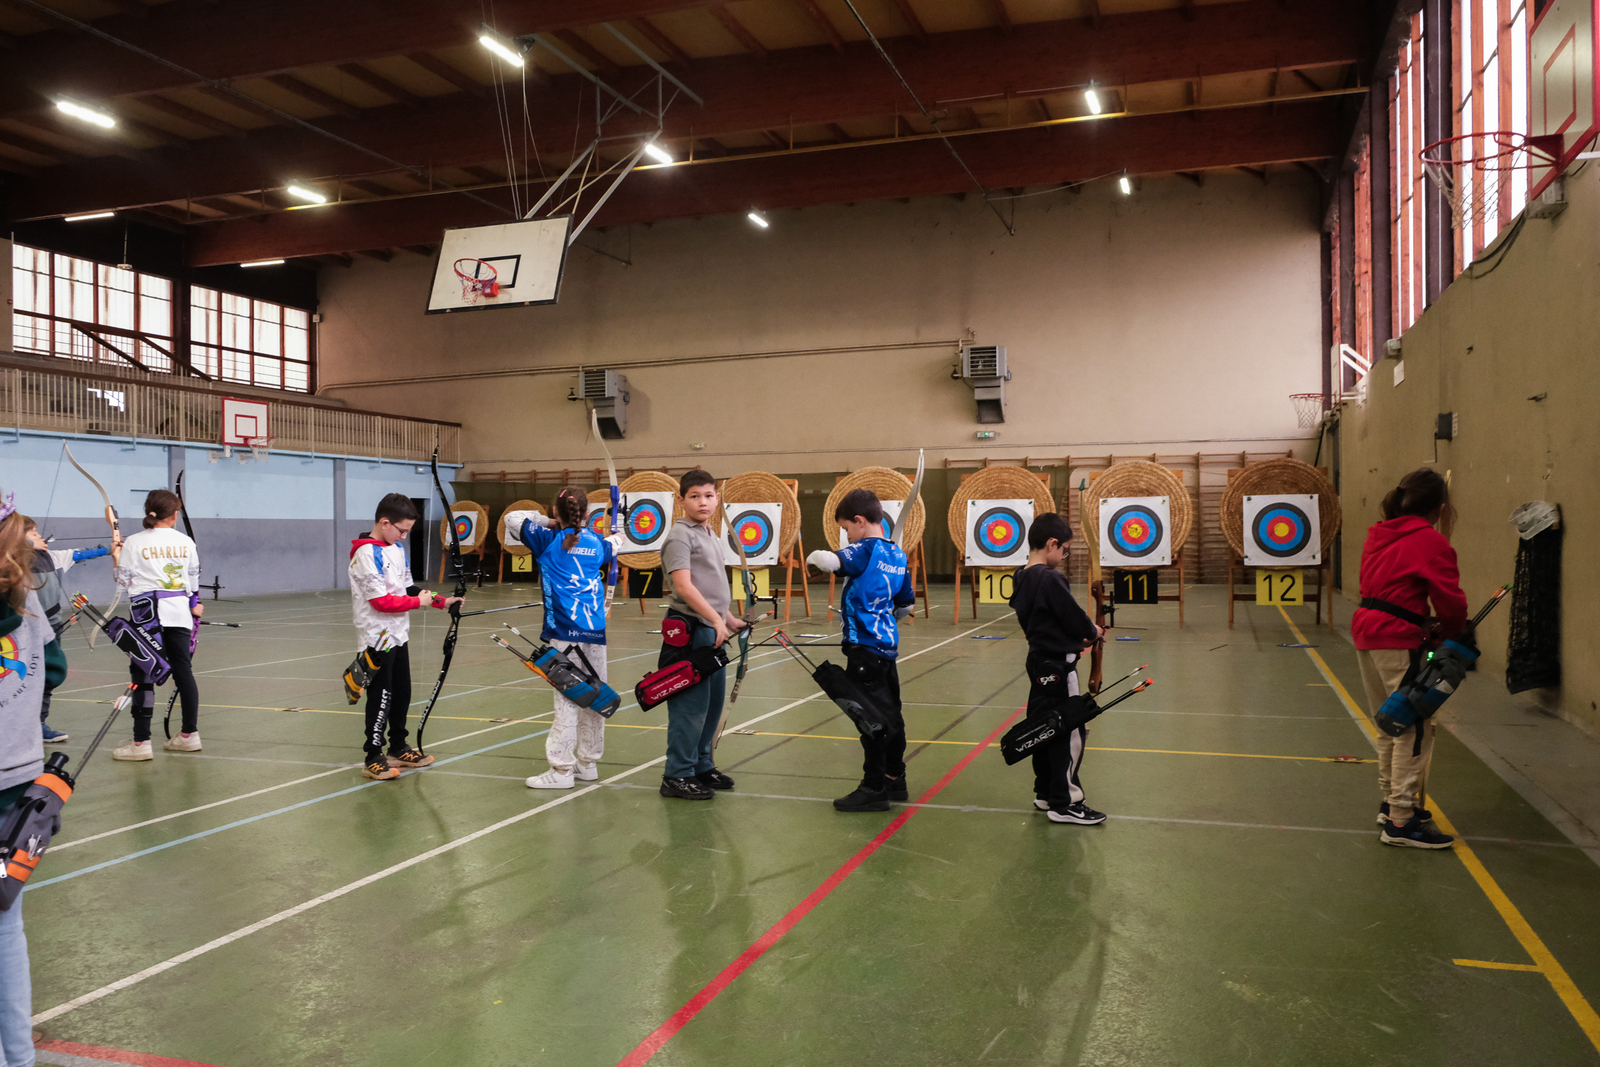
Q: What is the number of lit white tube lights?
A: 9